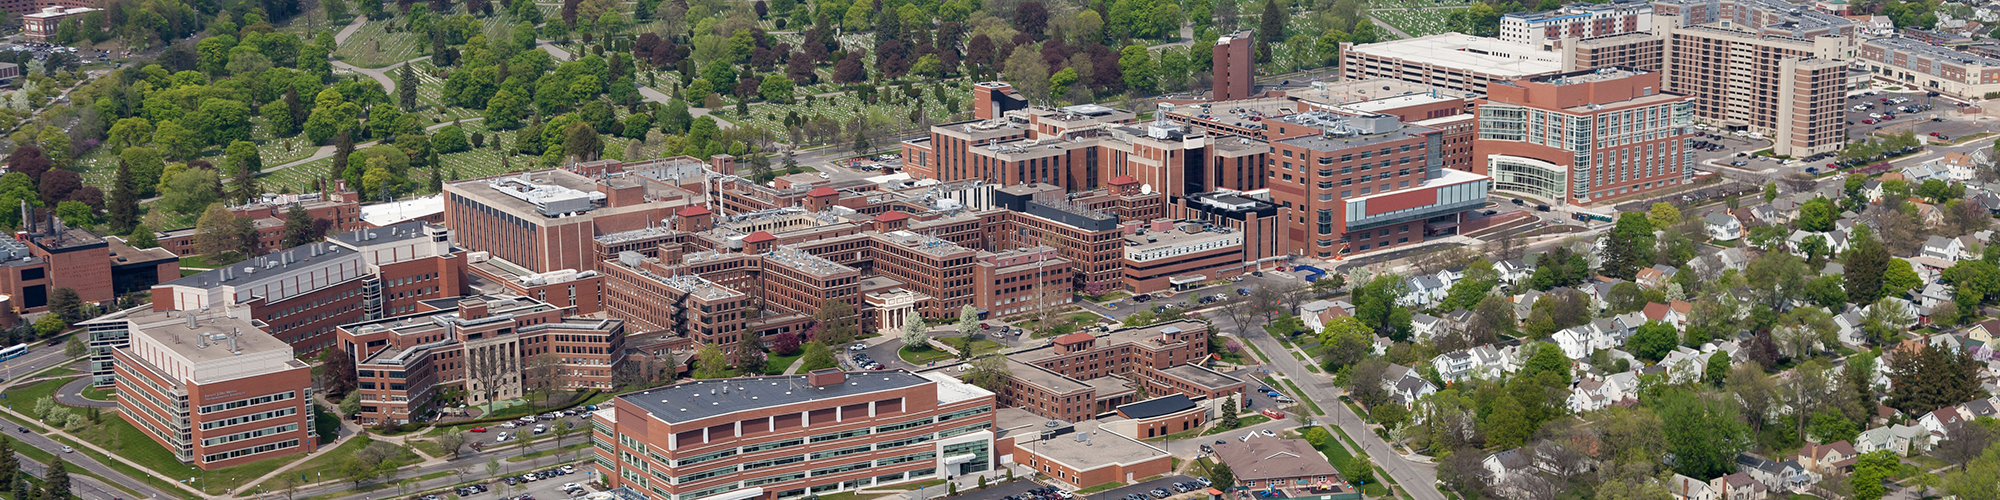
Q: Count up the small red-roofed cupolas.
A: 6